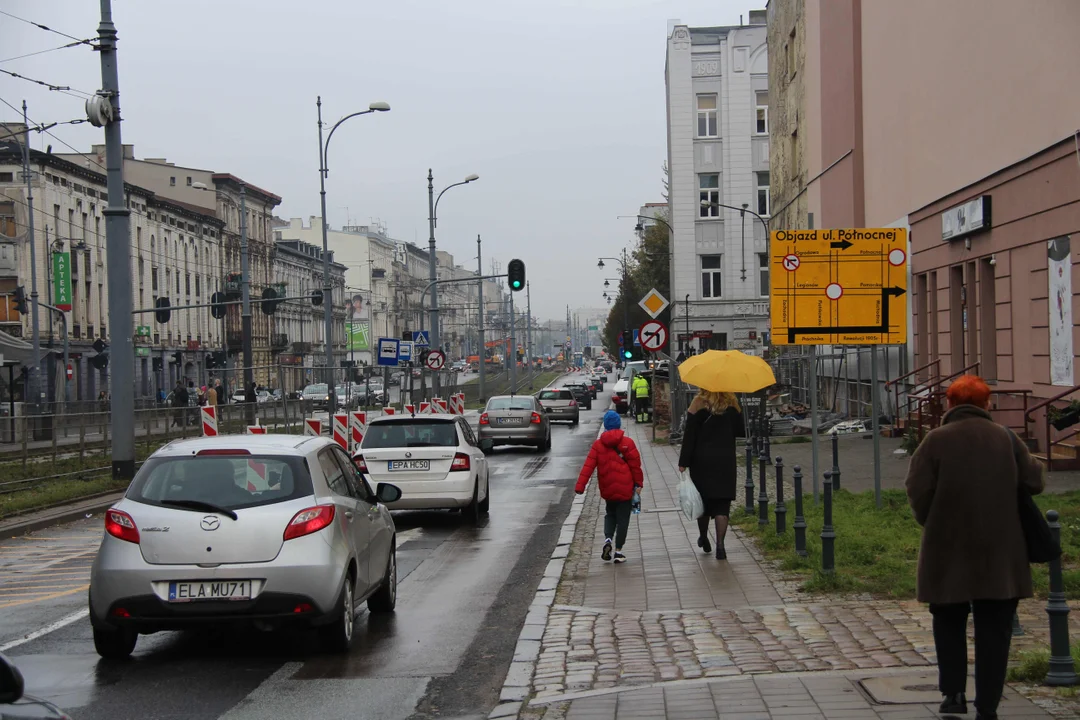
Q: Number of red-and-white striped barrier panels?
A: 12